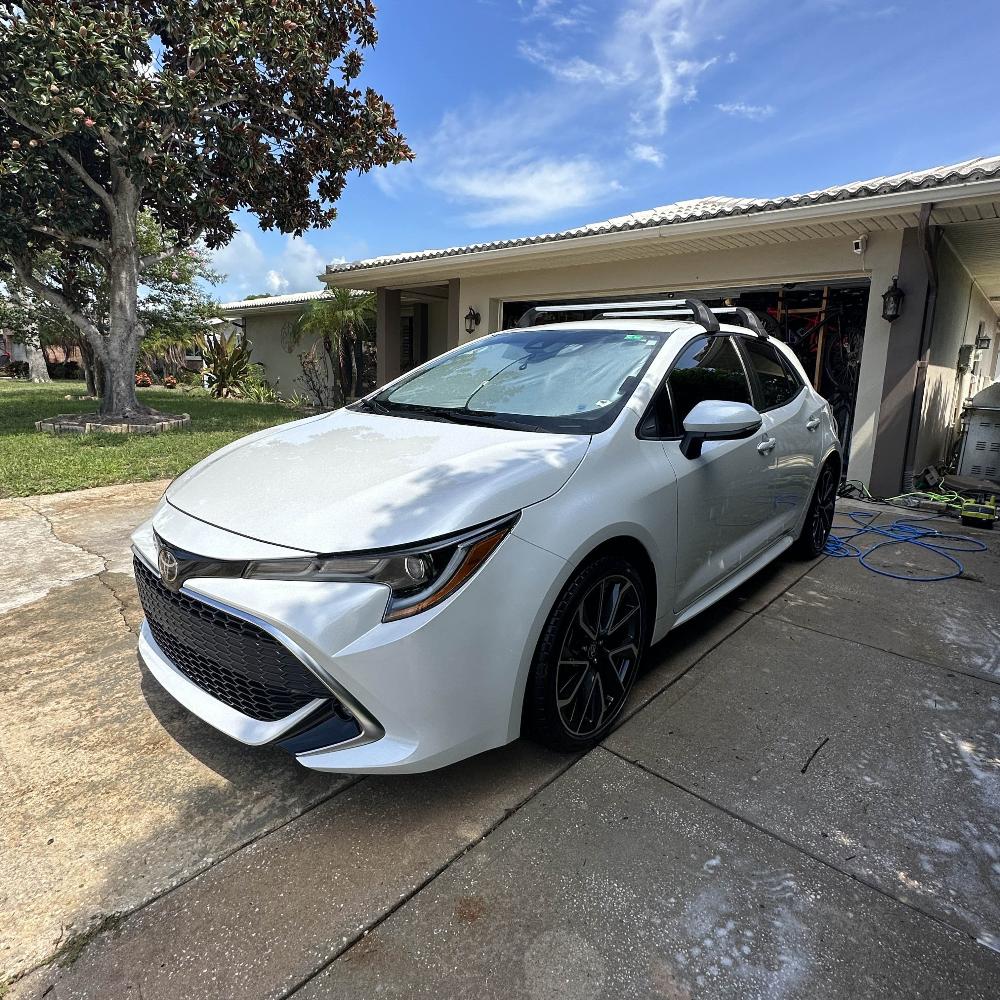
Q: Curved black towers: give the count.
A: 4